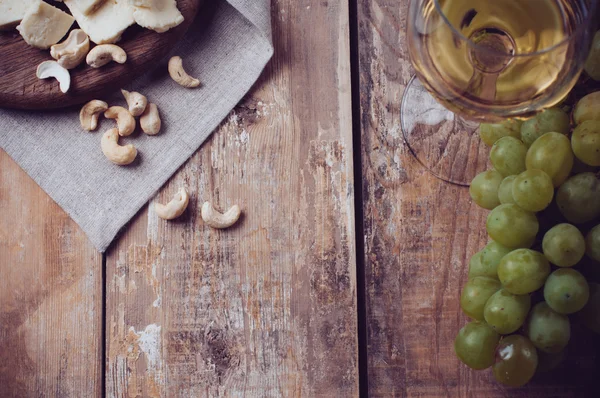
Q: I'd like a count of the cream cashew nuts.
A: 11